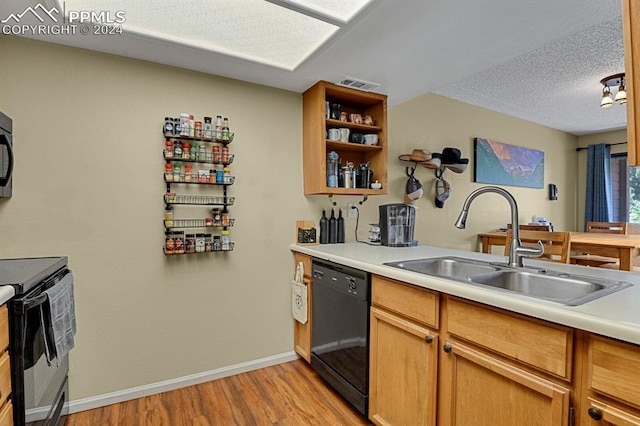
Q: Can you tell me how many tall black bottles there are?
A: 3